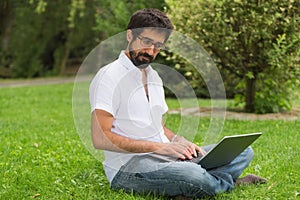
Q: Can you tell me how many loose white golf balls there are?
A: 0